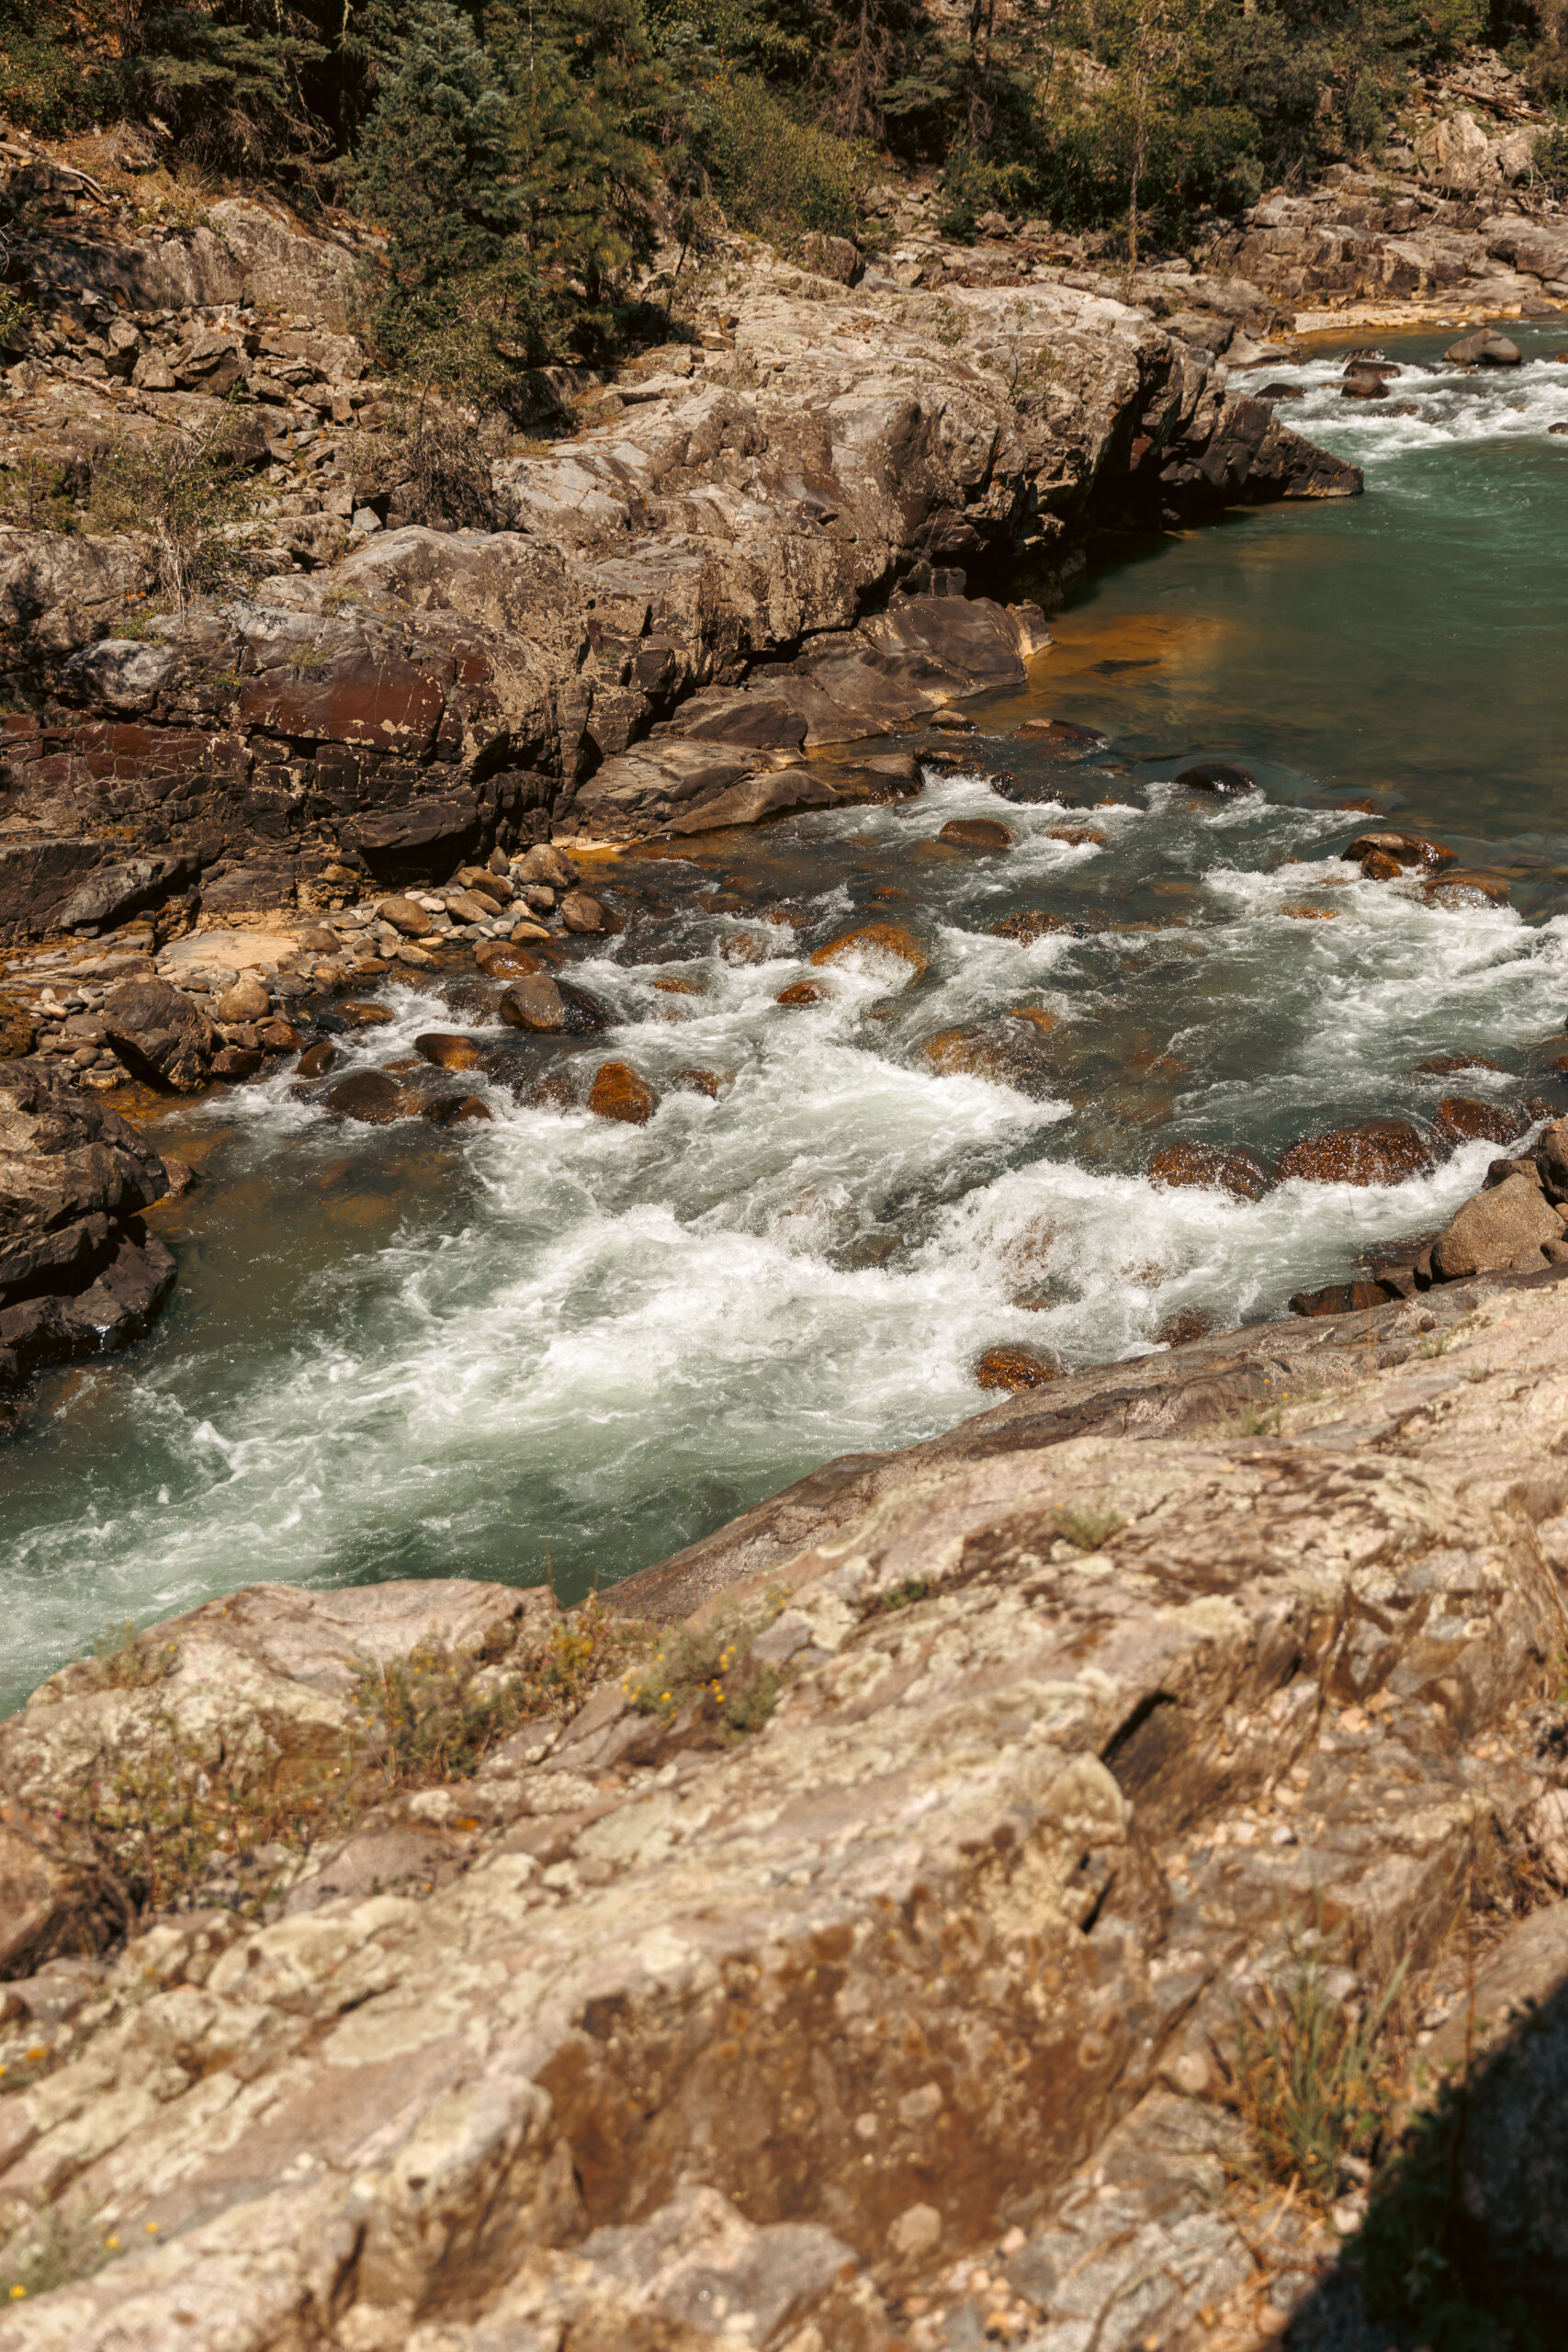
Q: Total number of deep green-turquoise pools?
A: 1